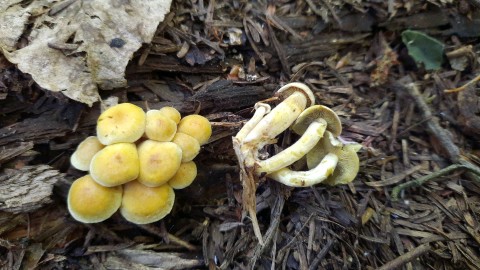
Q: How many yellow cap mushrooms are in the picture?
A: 11